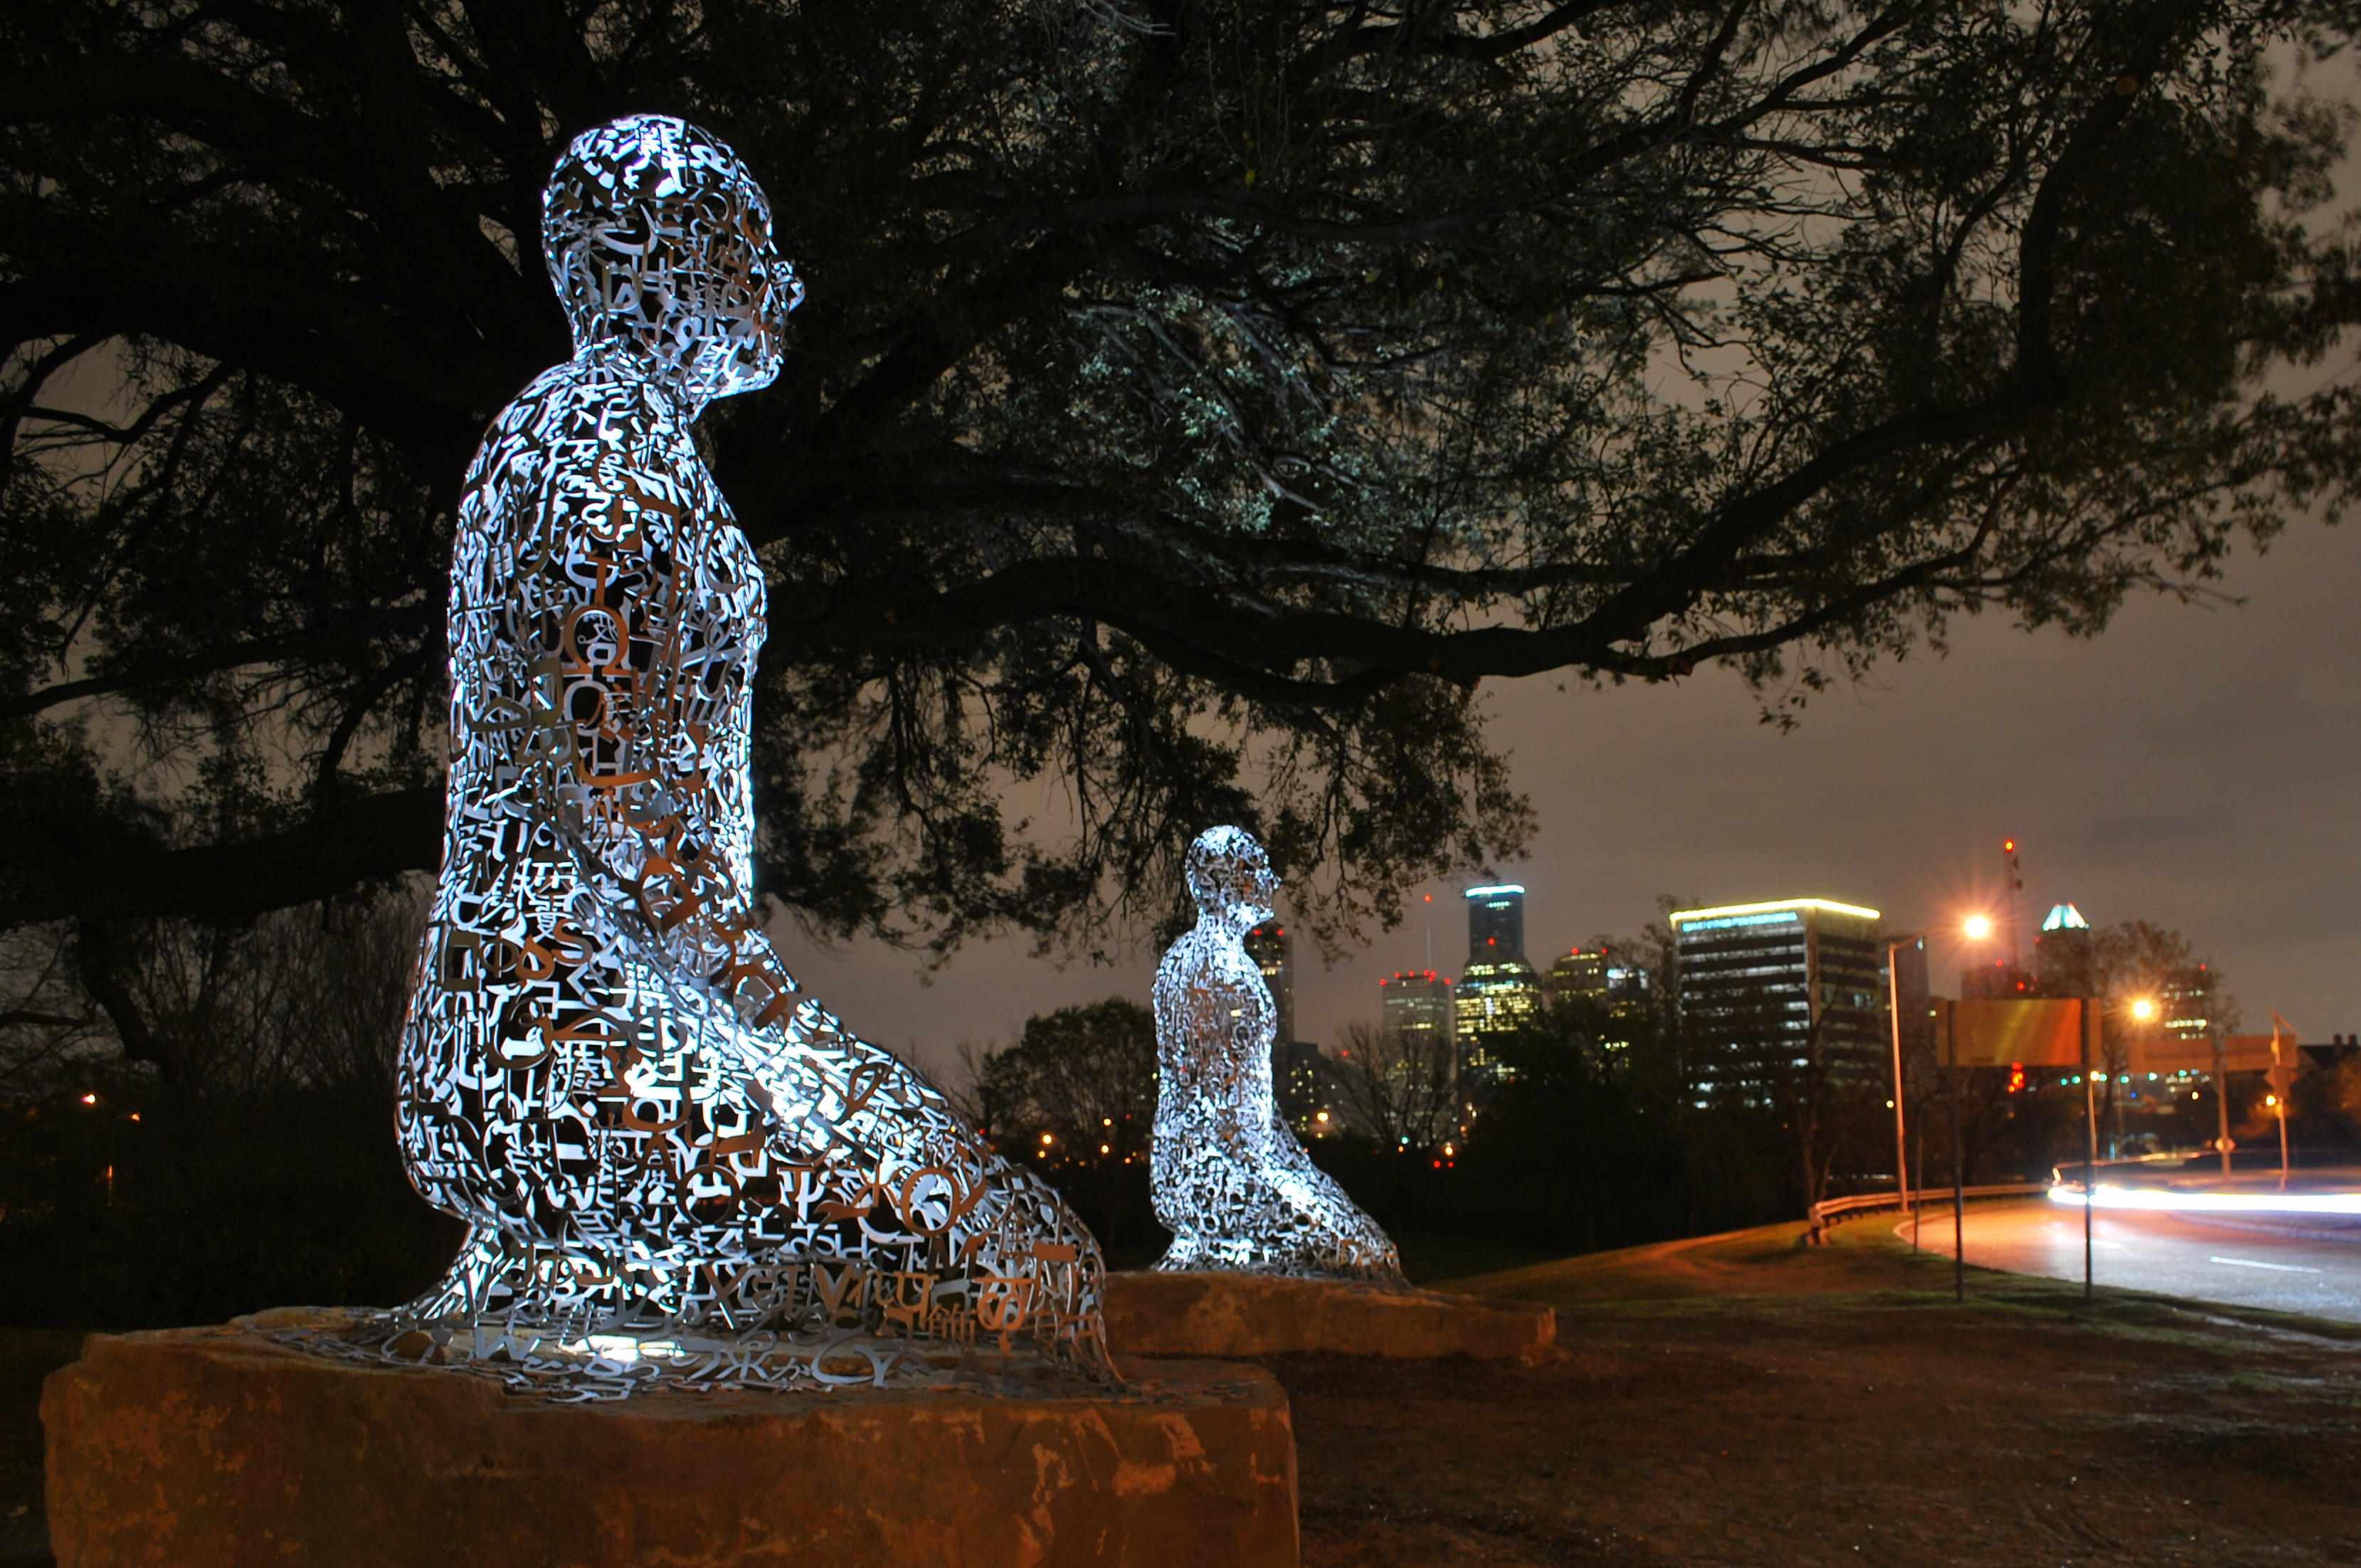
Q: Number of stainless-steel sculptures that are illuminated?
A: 2